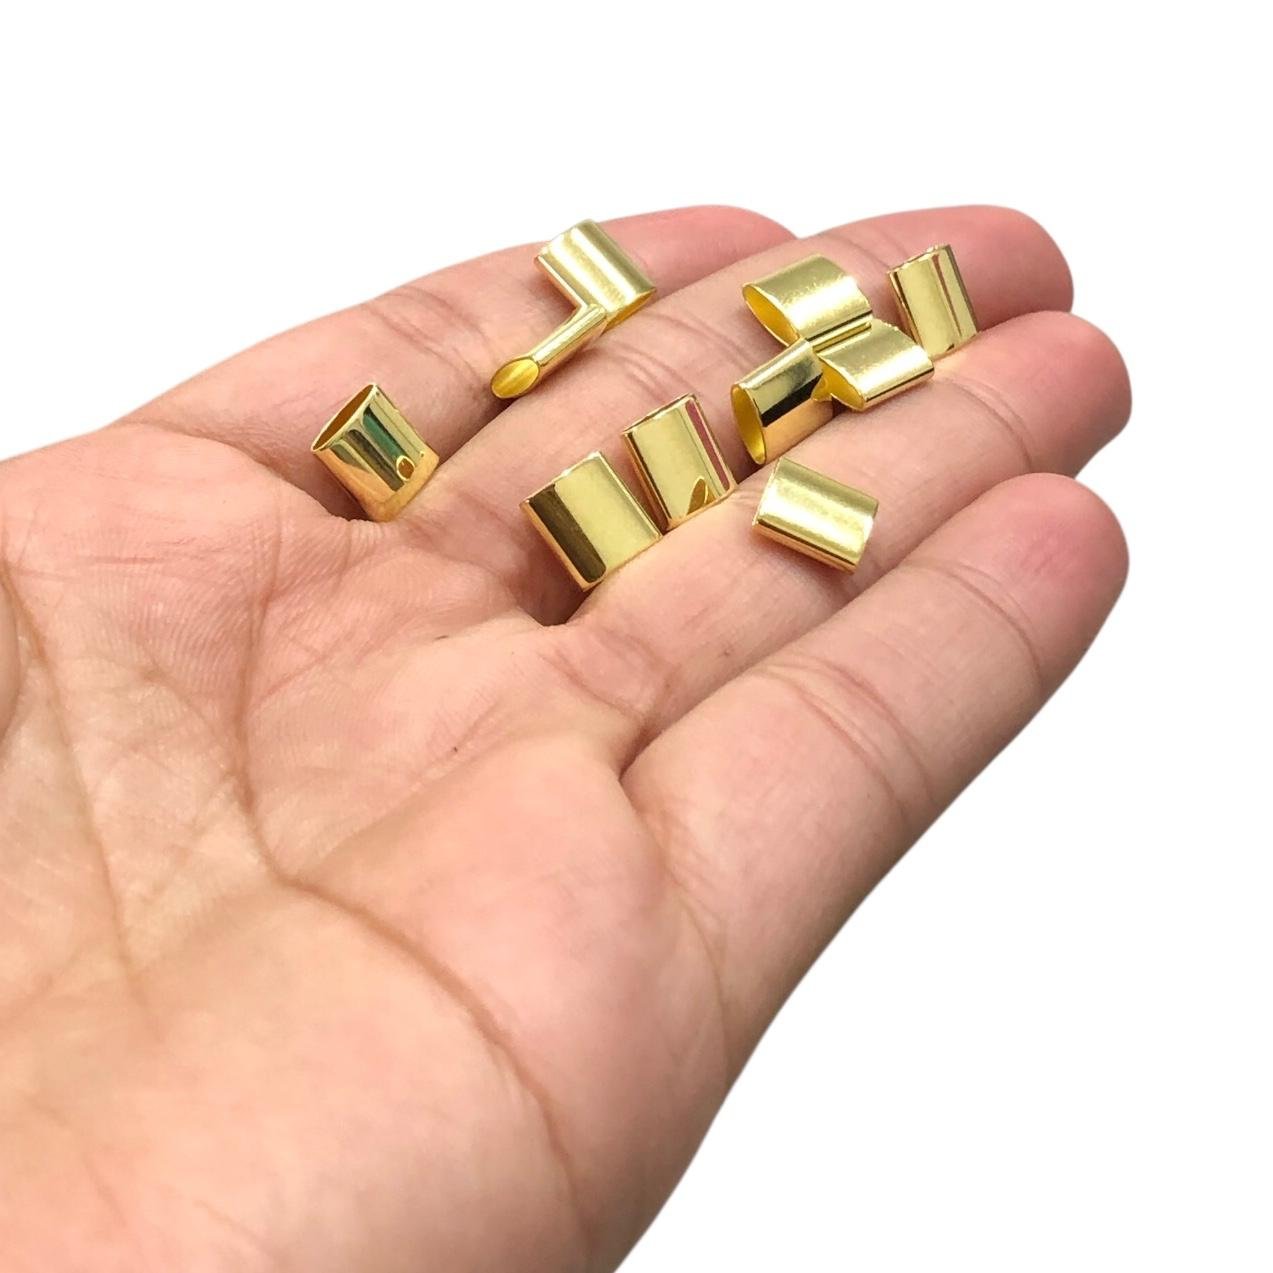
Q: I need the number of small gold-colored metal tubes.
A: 10